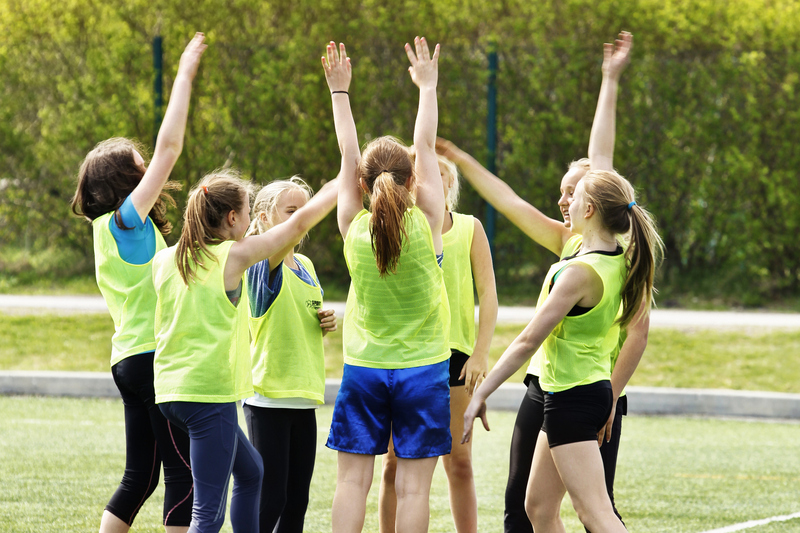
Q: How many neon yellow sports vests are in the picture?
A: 7